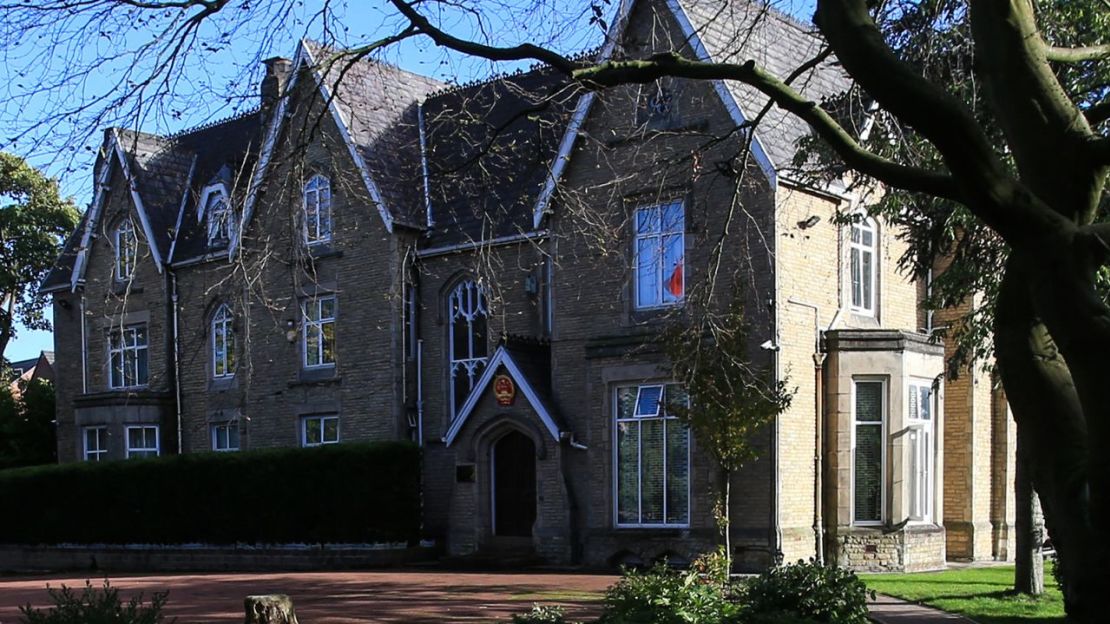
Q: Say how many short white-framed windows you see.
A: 4